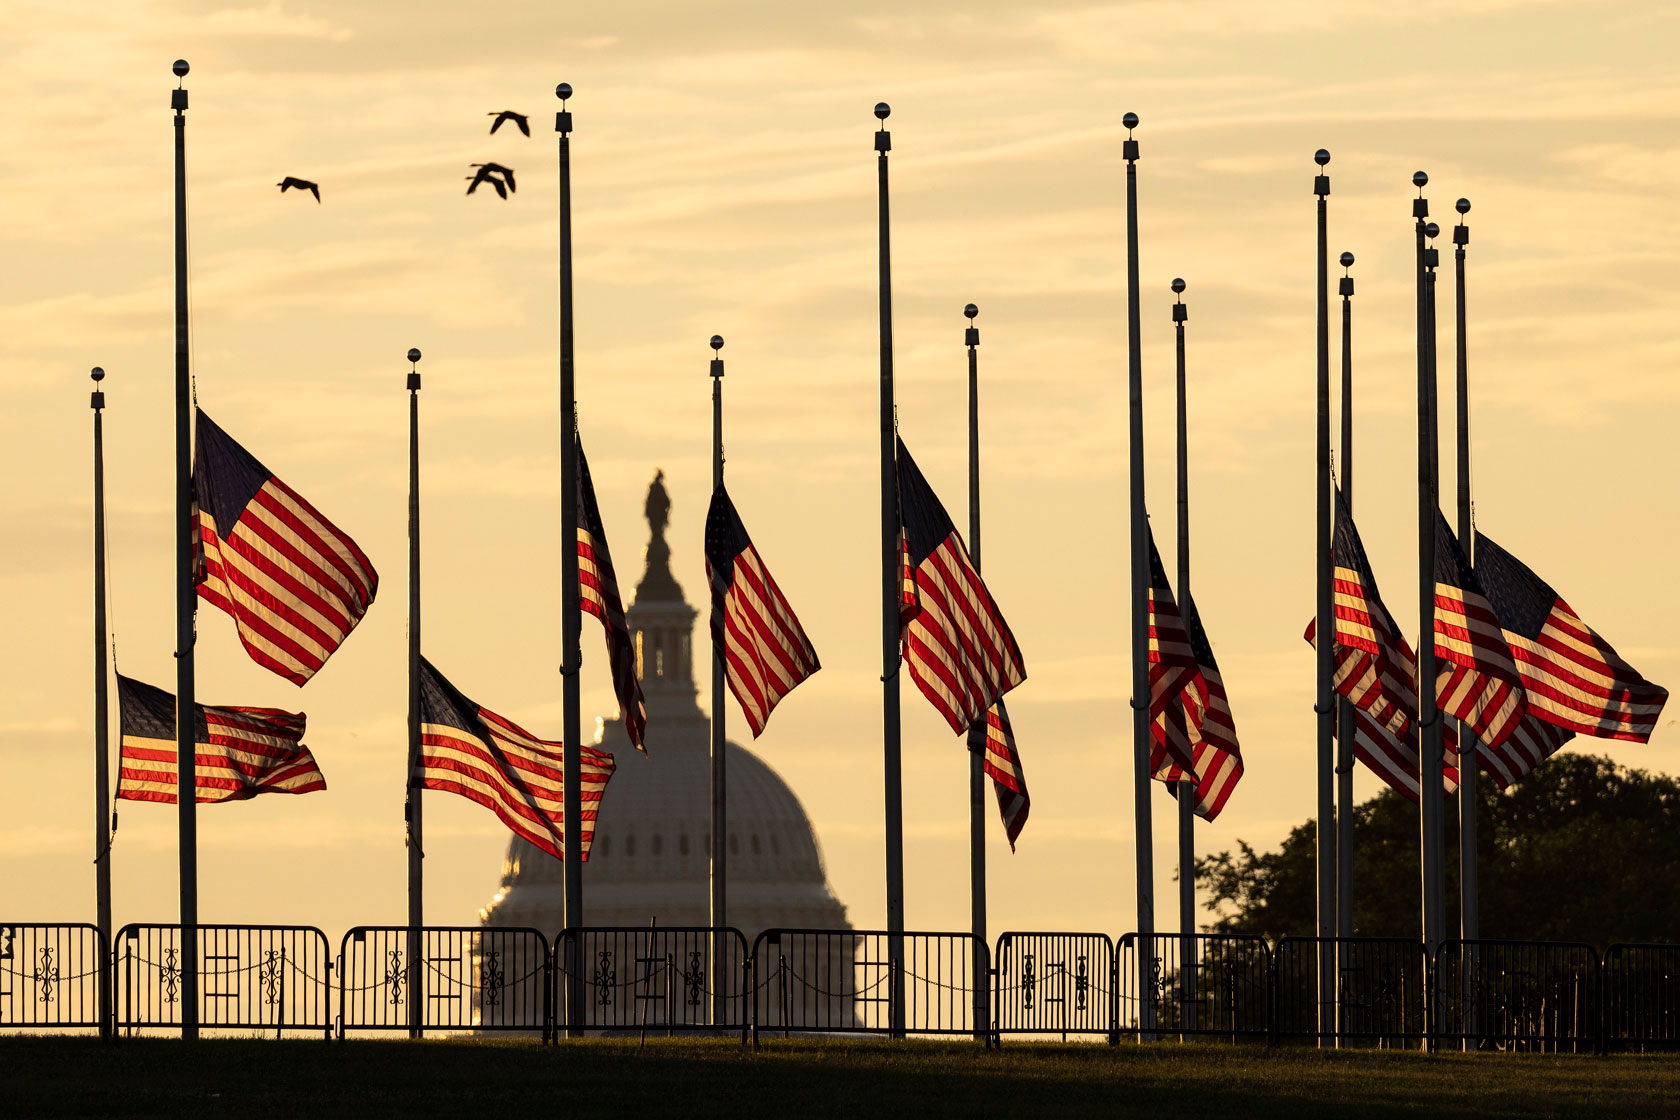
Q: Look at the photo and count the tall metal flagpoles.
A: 14